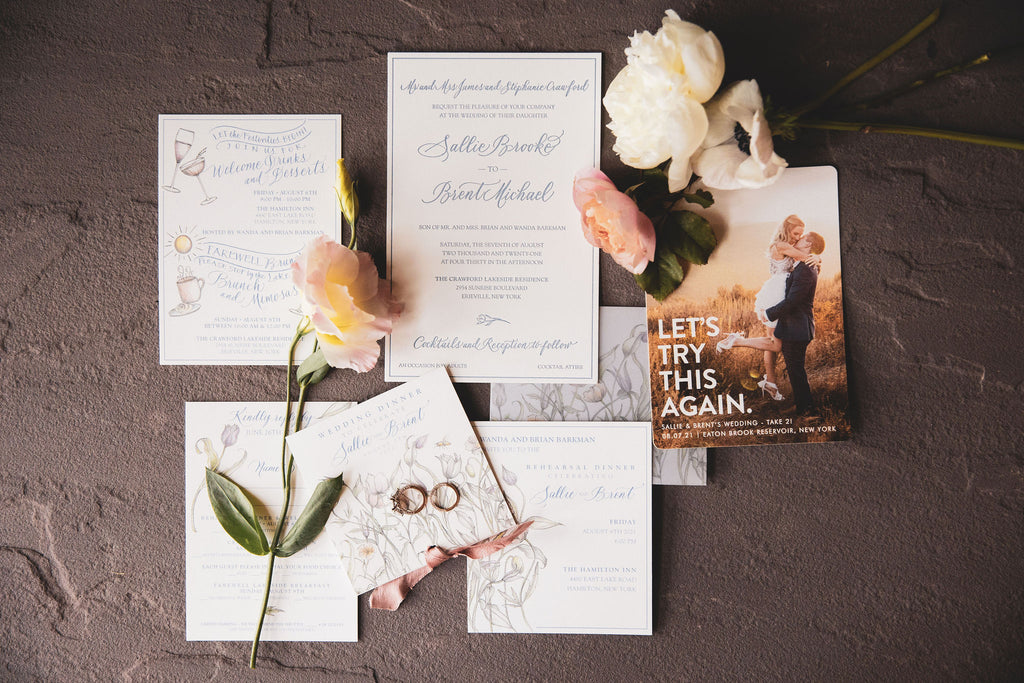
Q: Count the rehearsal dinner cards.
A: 1